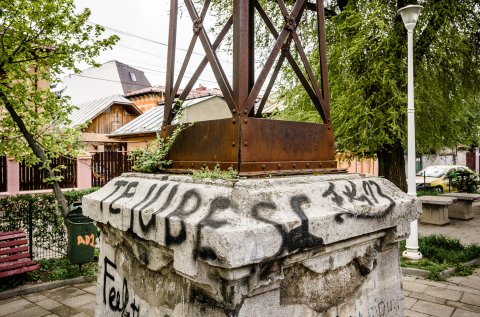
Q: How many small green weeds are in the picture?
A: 2